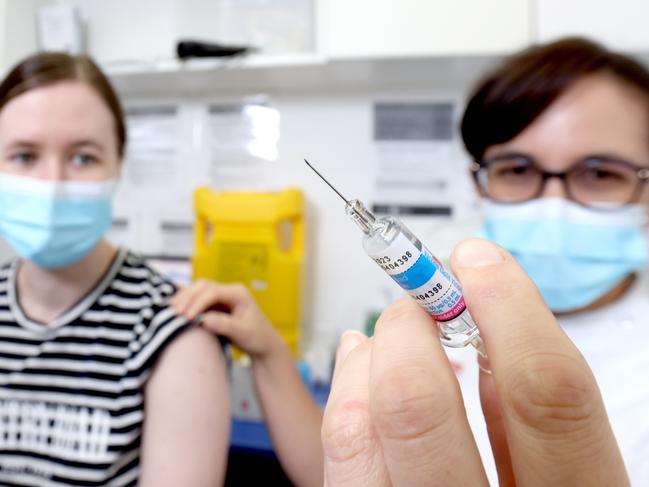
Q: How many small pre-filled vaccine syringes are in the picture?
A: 1